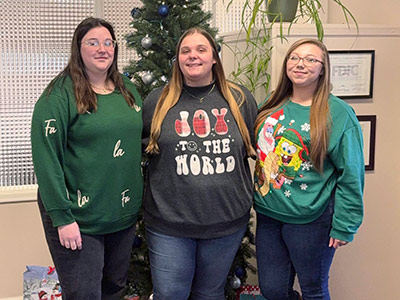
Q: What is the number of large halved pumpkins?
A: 0